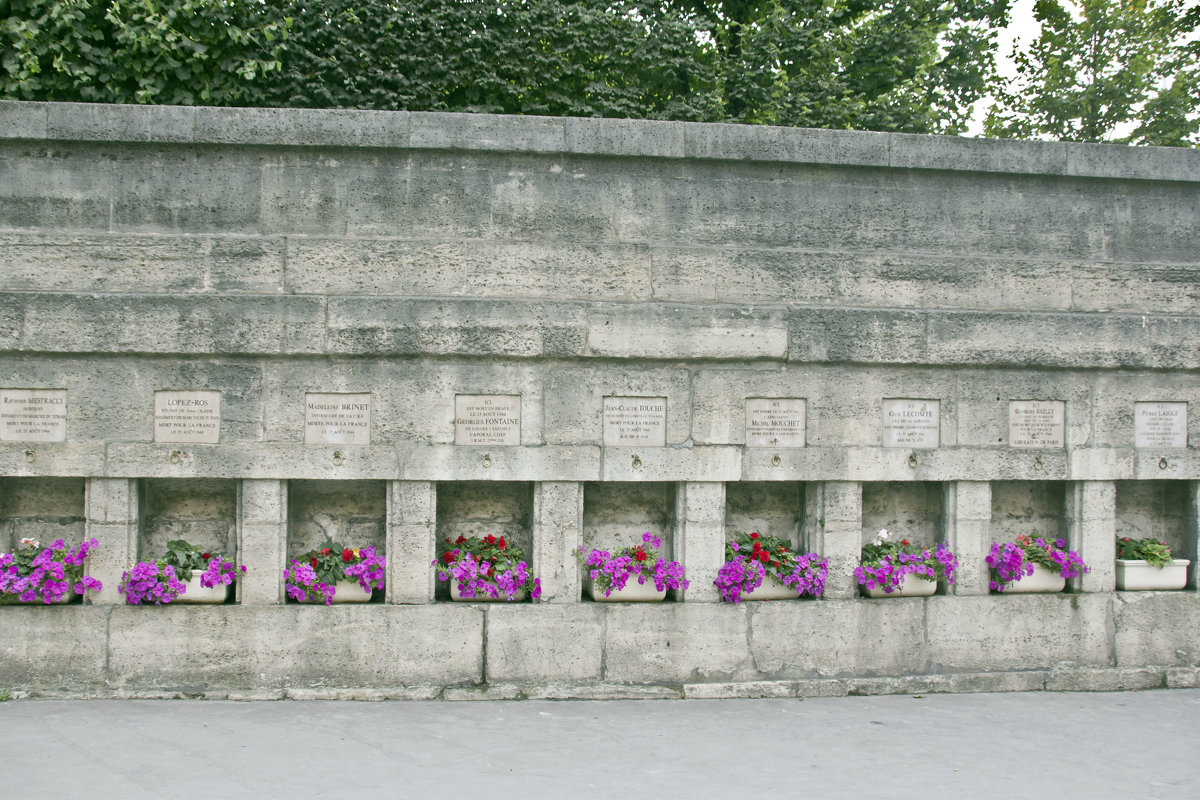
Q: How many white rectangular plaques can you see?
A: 9